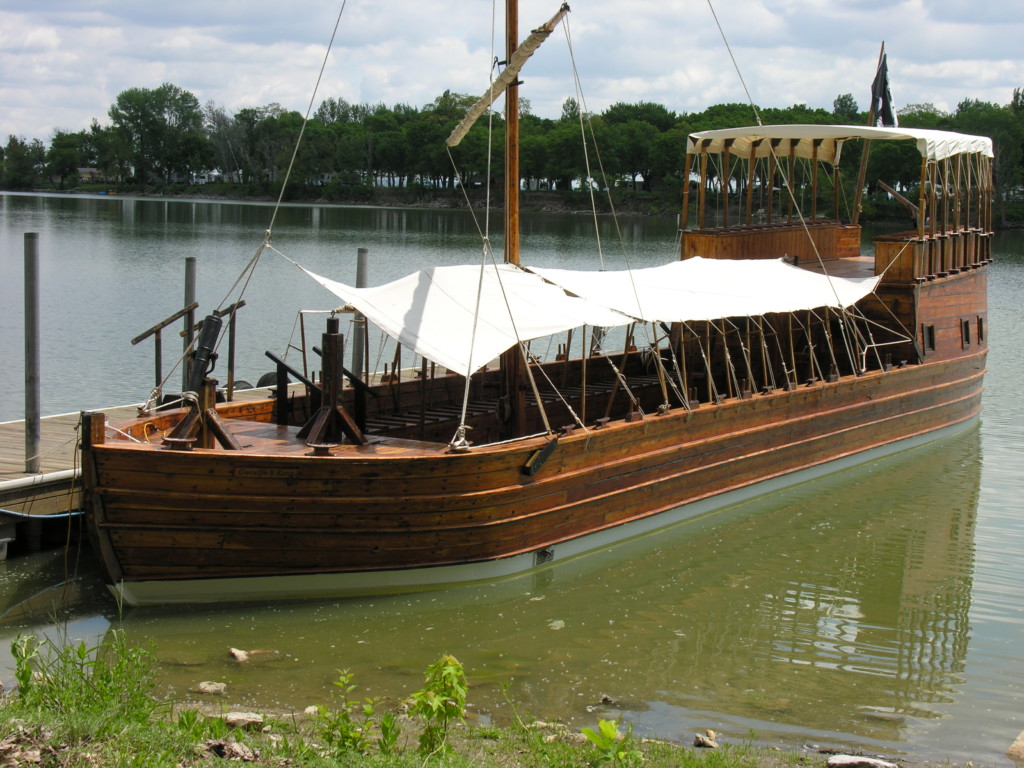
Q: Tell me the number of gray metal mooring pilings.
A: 3